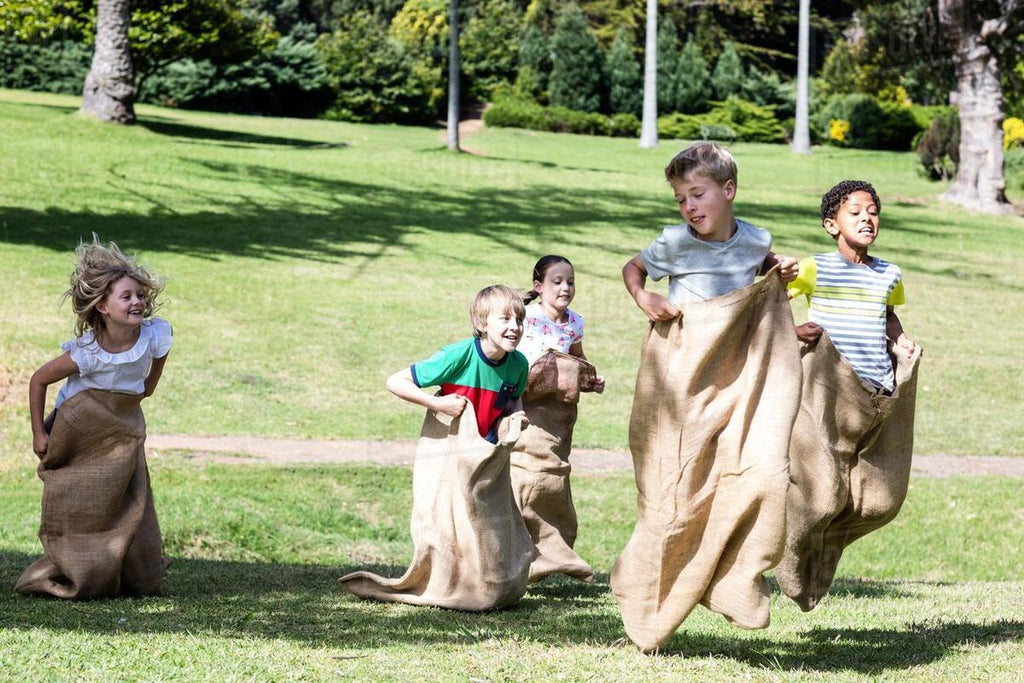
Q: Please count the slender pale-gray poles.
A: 3